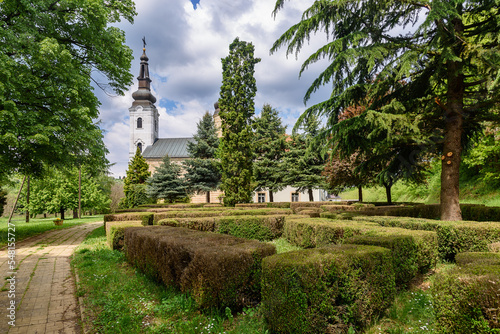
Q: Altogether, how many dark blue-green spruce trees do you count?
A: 2